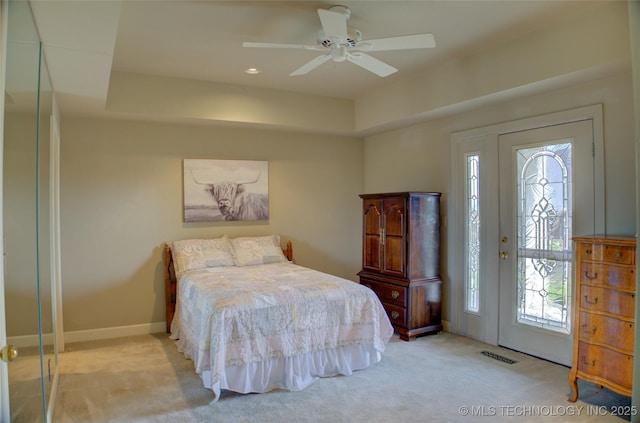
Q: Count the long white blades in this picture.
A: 5